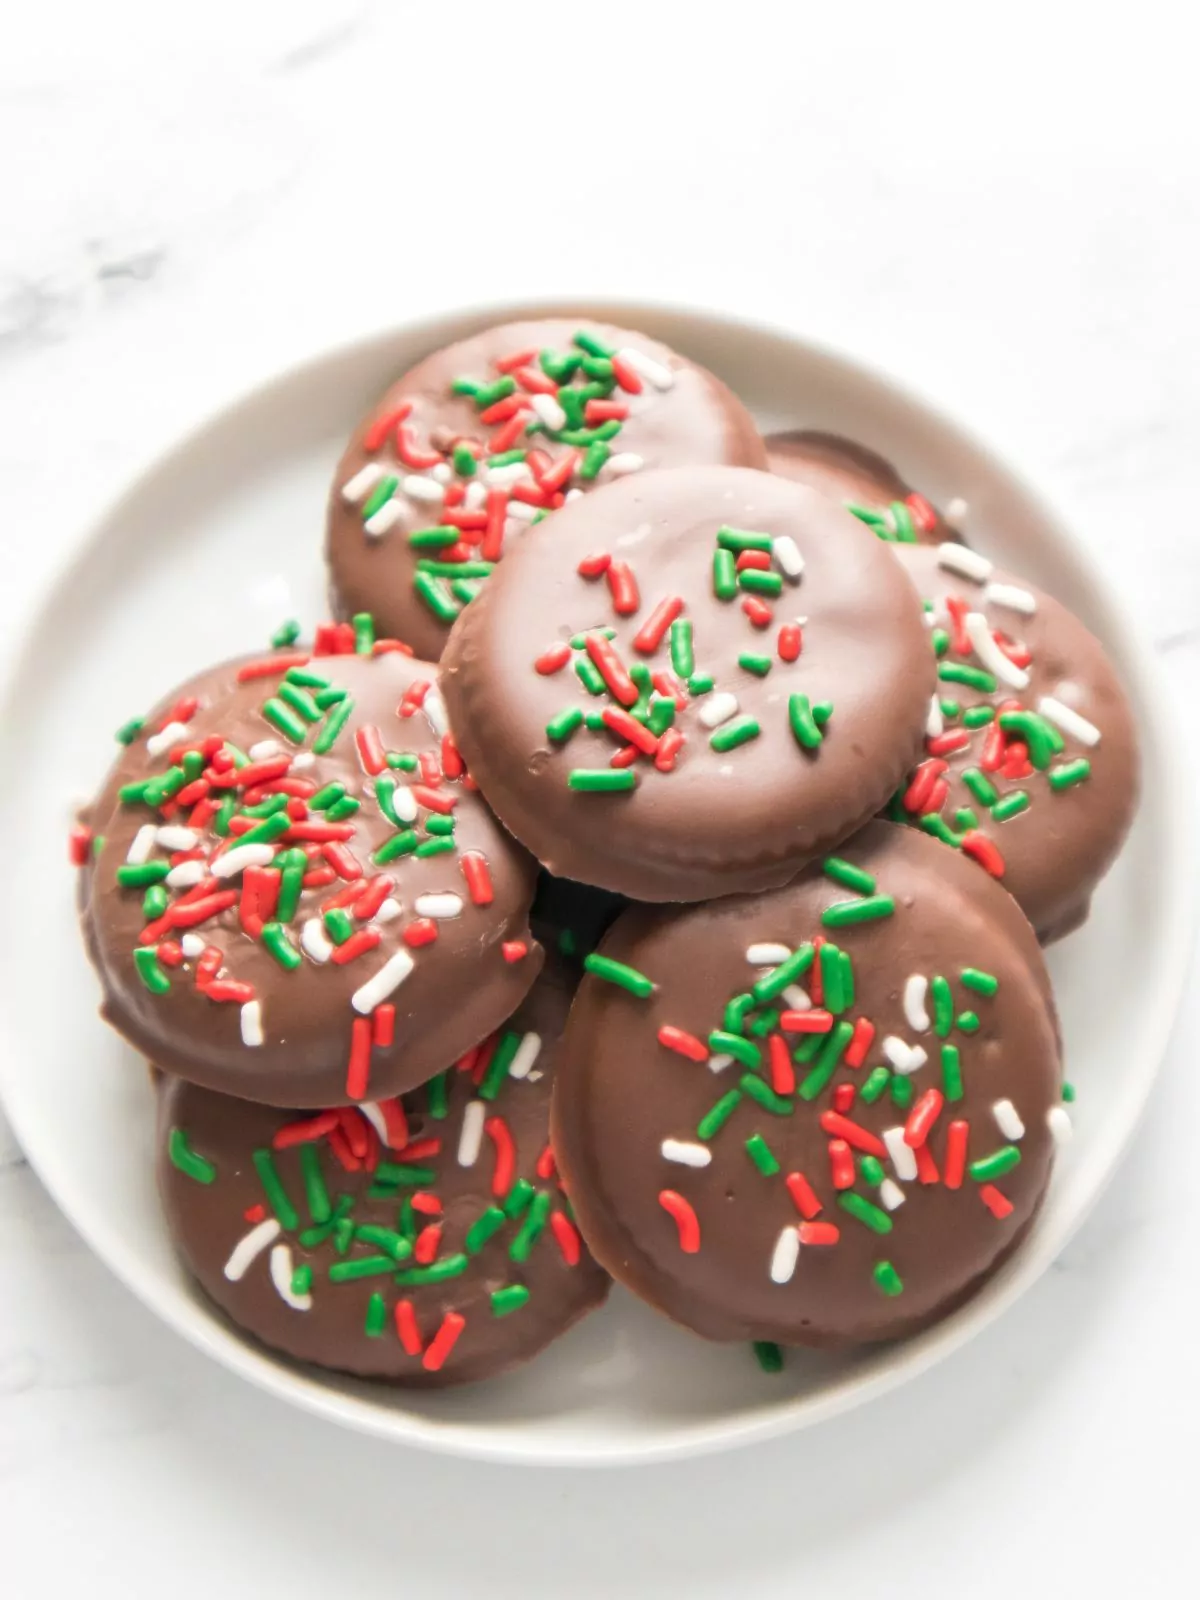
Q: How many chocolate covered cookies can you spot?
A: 7